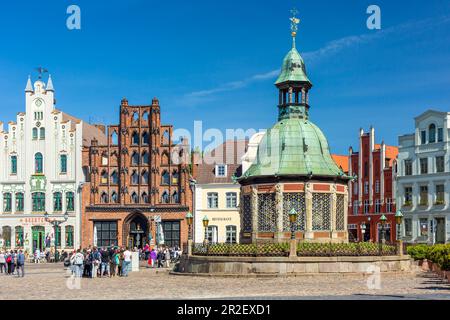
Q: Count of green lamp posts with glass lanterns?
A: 5